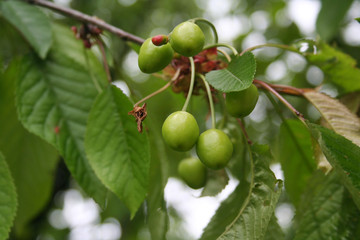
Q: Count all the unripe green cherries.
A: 6